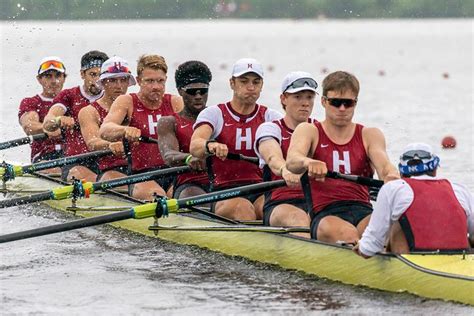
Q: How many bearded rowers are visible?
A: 1